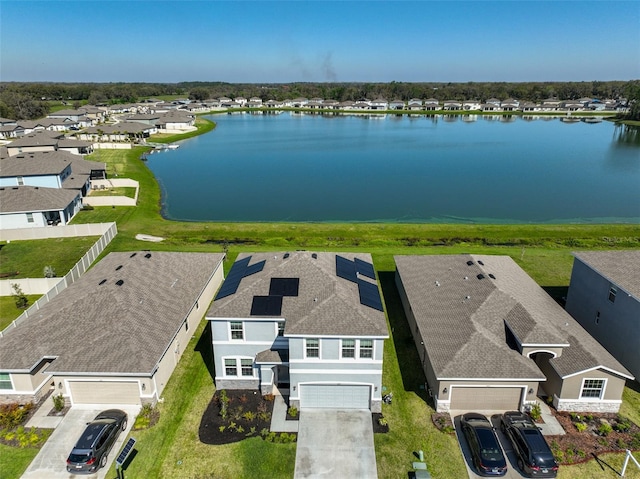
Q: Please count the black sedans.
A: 1